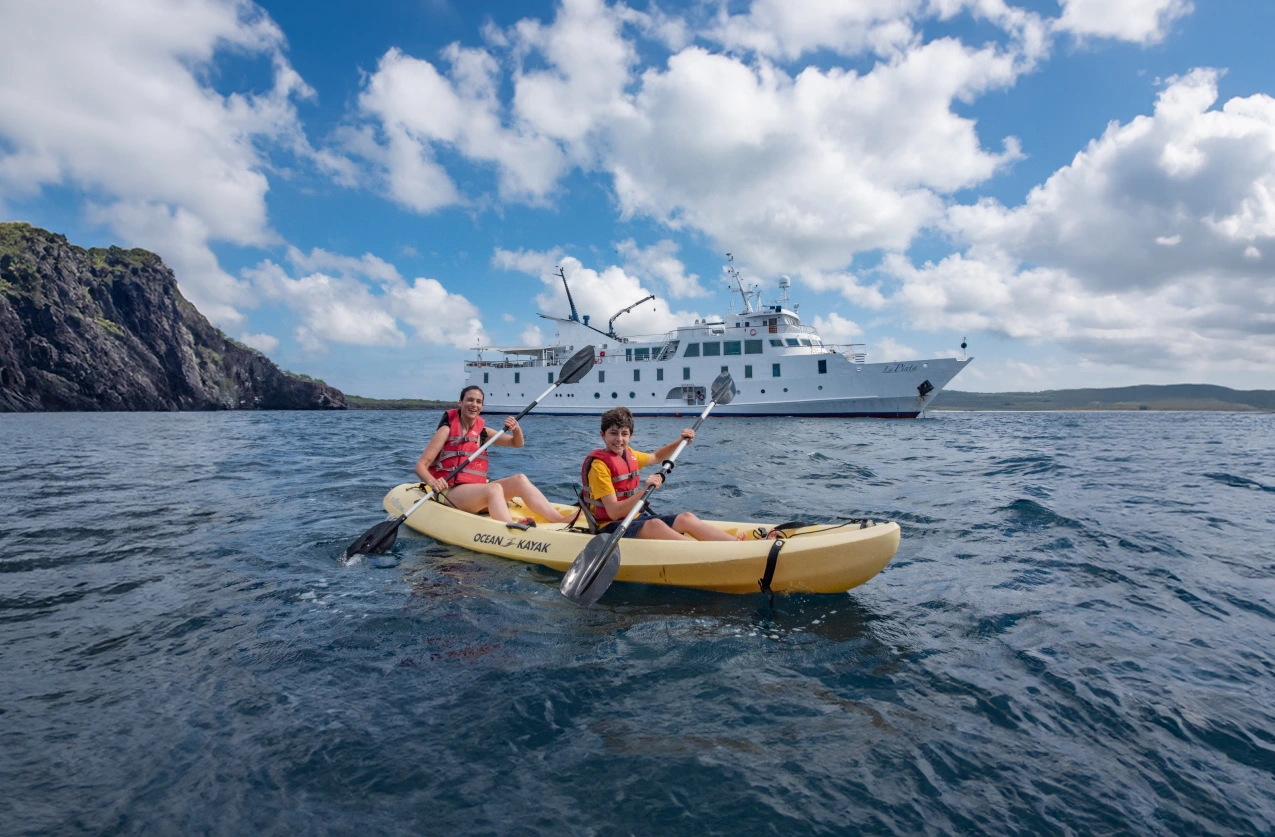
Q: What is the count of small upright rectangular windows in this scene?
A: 11